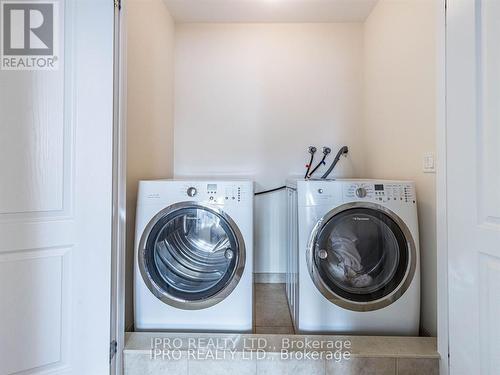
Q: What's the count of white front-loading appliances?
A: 2